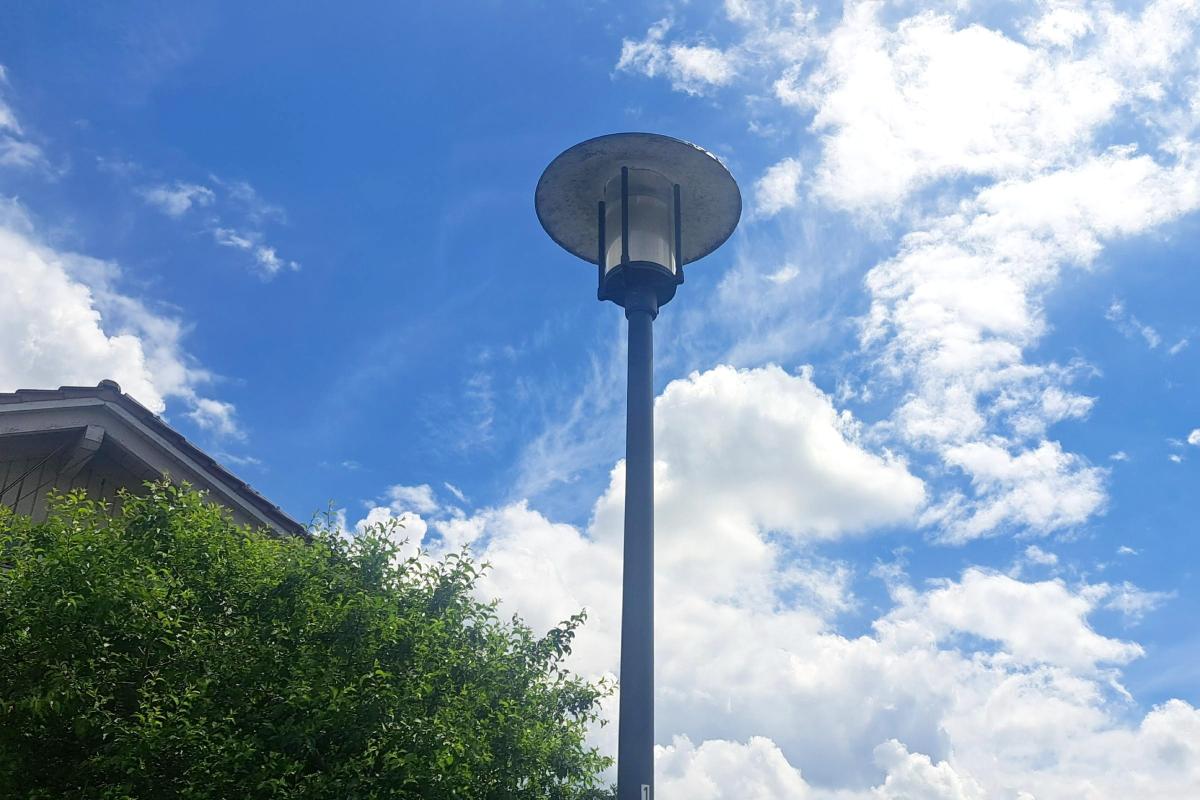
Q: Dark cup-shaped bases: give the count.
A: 1